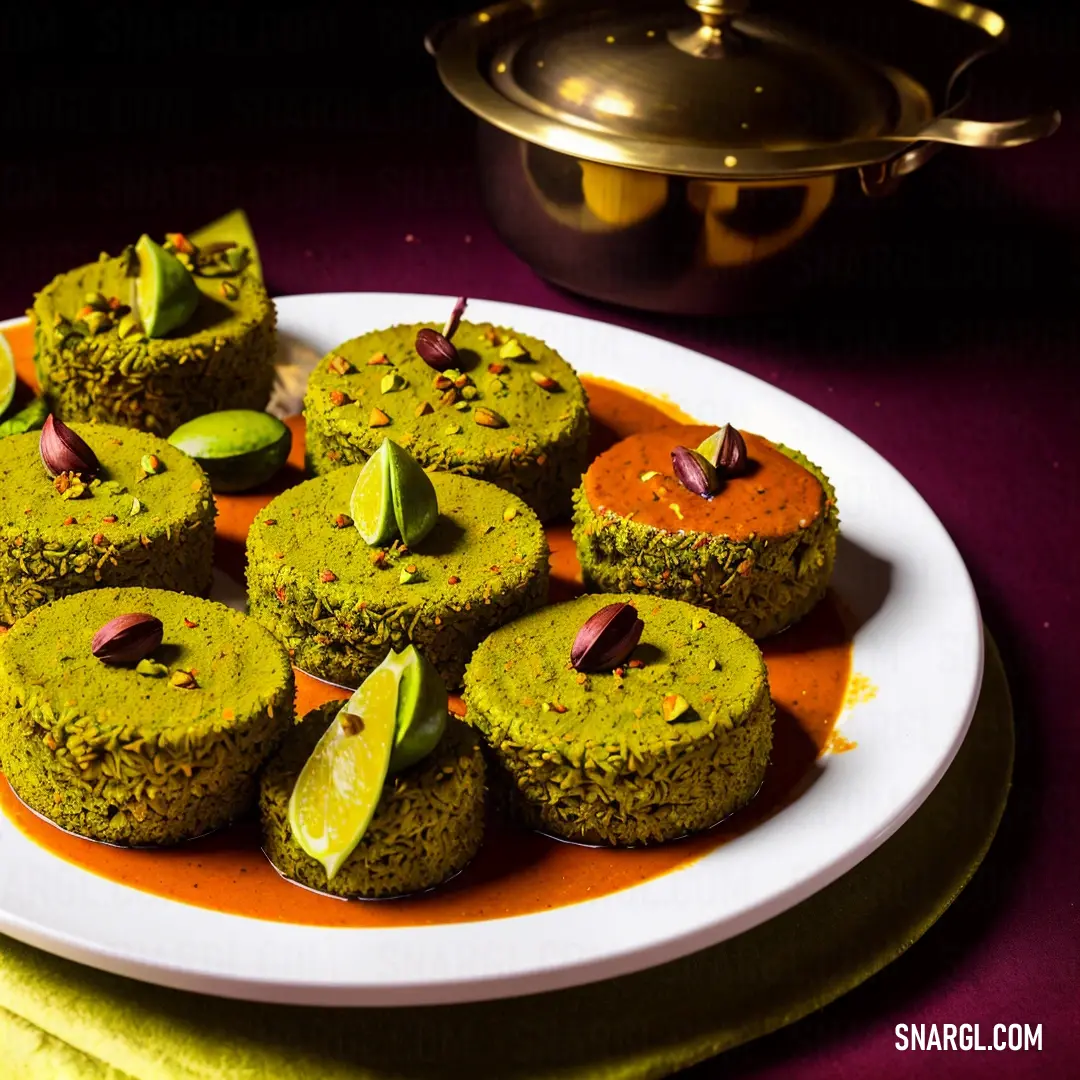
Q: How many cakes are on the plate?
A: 8